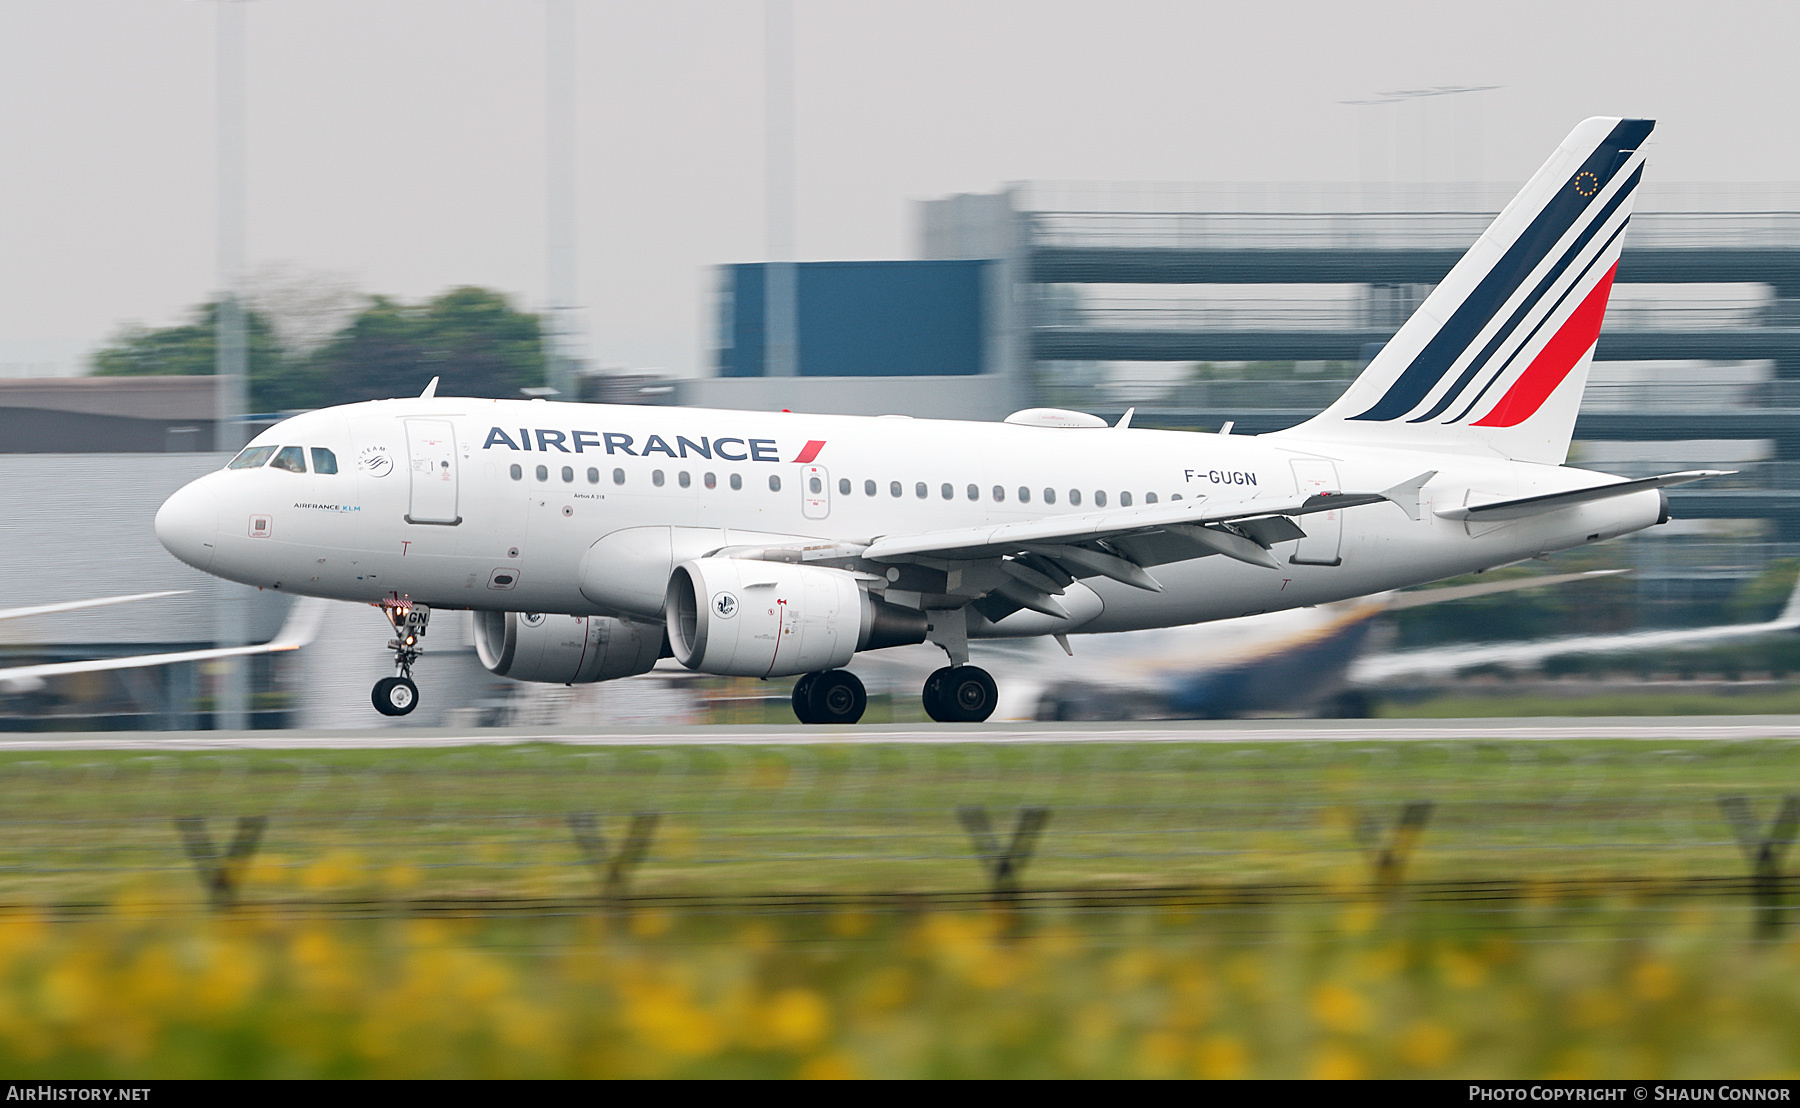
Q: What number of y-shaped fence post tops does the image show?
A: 5